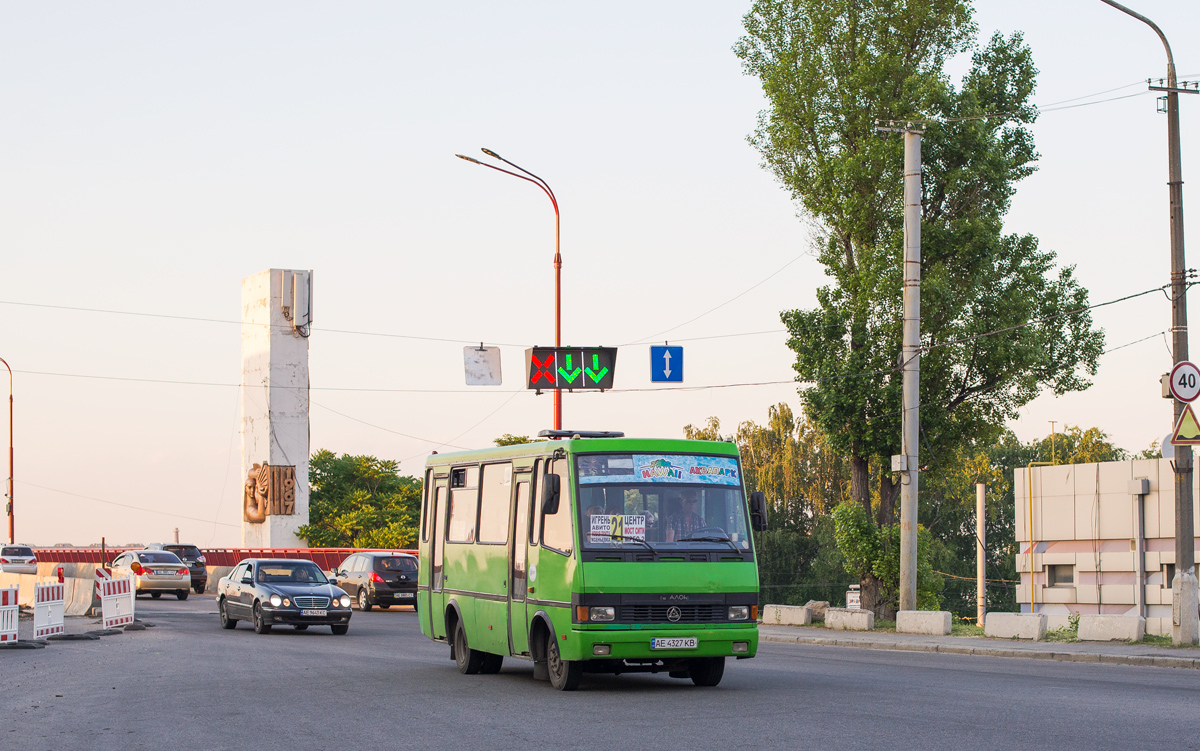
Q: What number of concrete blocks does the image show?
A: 5